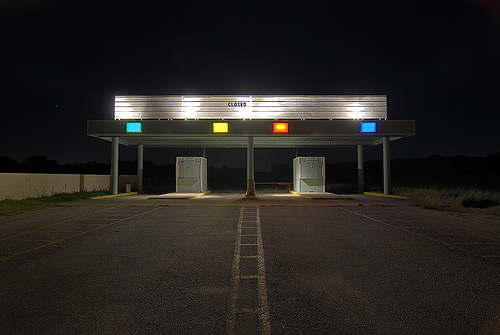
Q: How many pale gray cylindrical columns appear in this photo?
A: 5